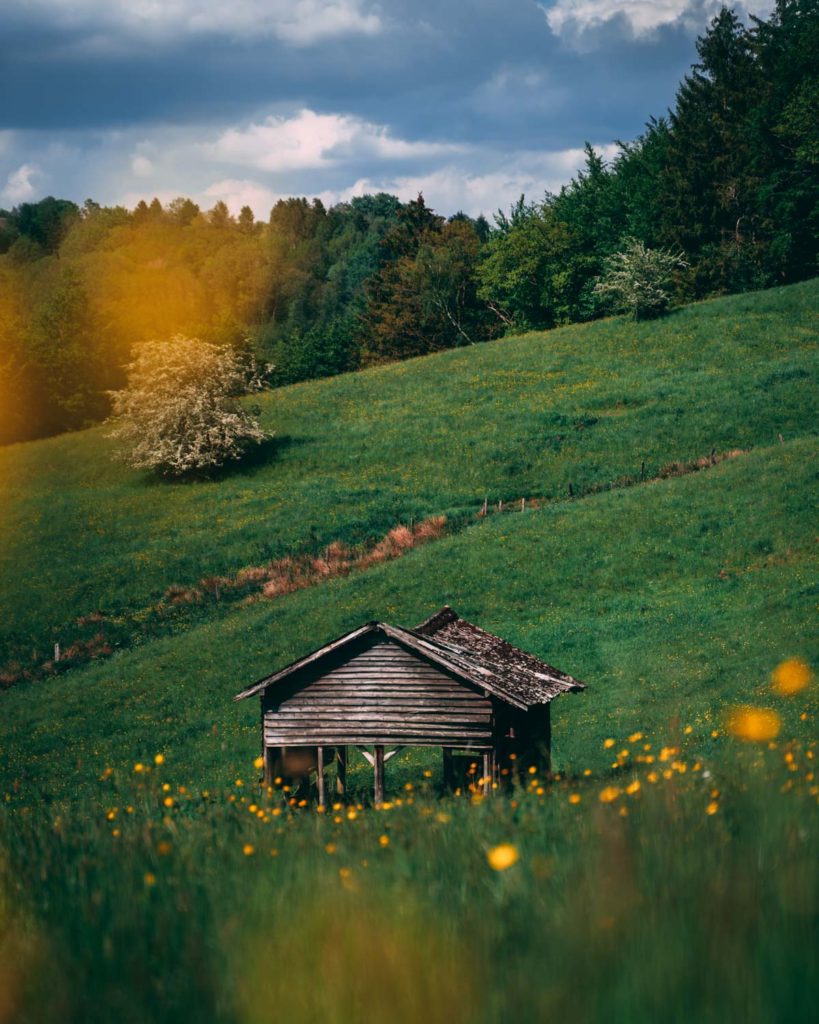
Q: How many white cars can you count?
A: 0